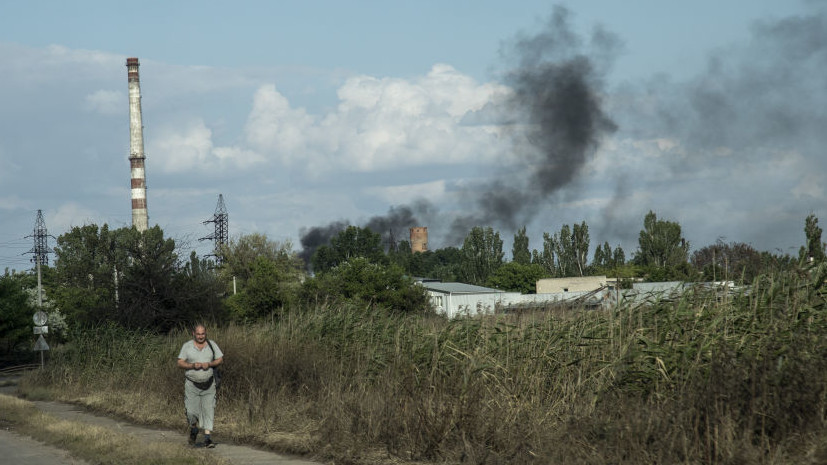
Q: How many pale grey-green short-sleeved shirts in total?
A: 1